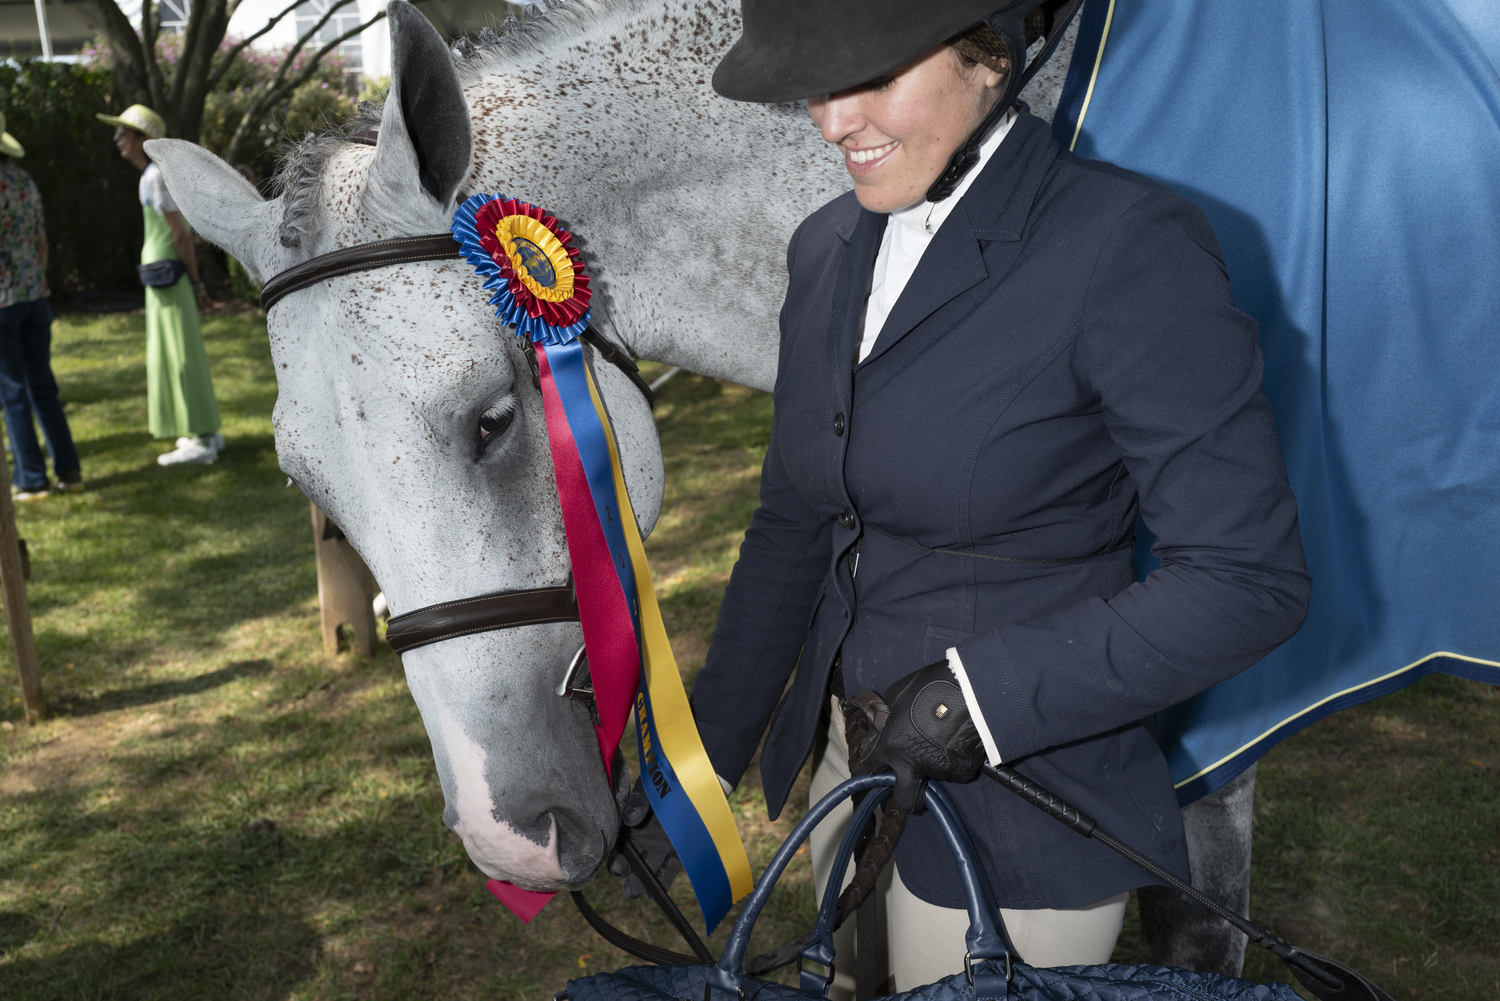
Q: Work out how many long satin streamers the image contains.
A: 3